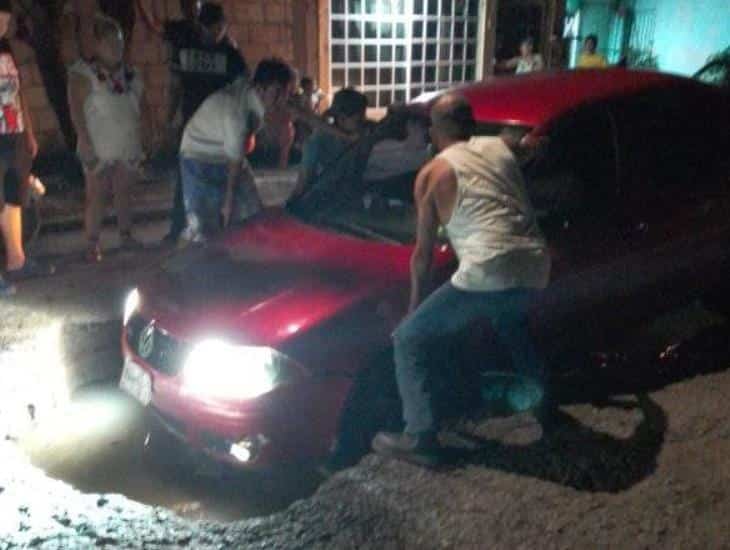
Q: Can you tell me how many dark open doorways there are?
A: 1